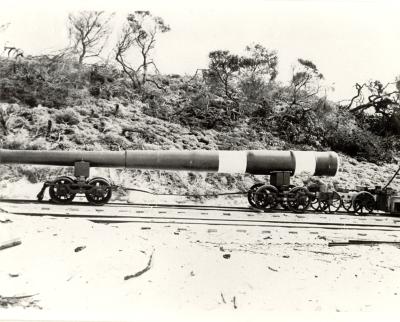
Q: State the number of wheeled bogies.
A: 2